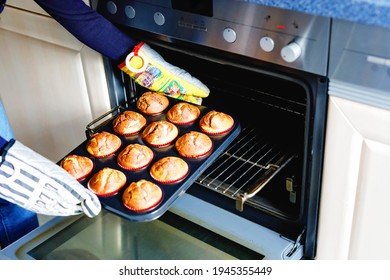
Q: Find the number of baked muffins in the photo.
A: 12